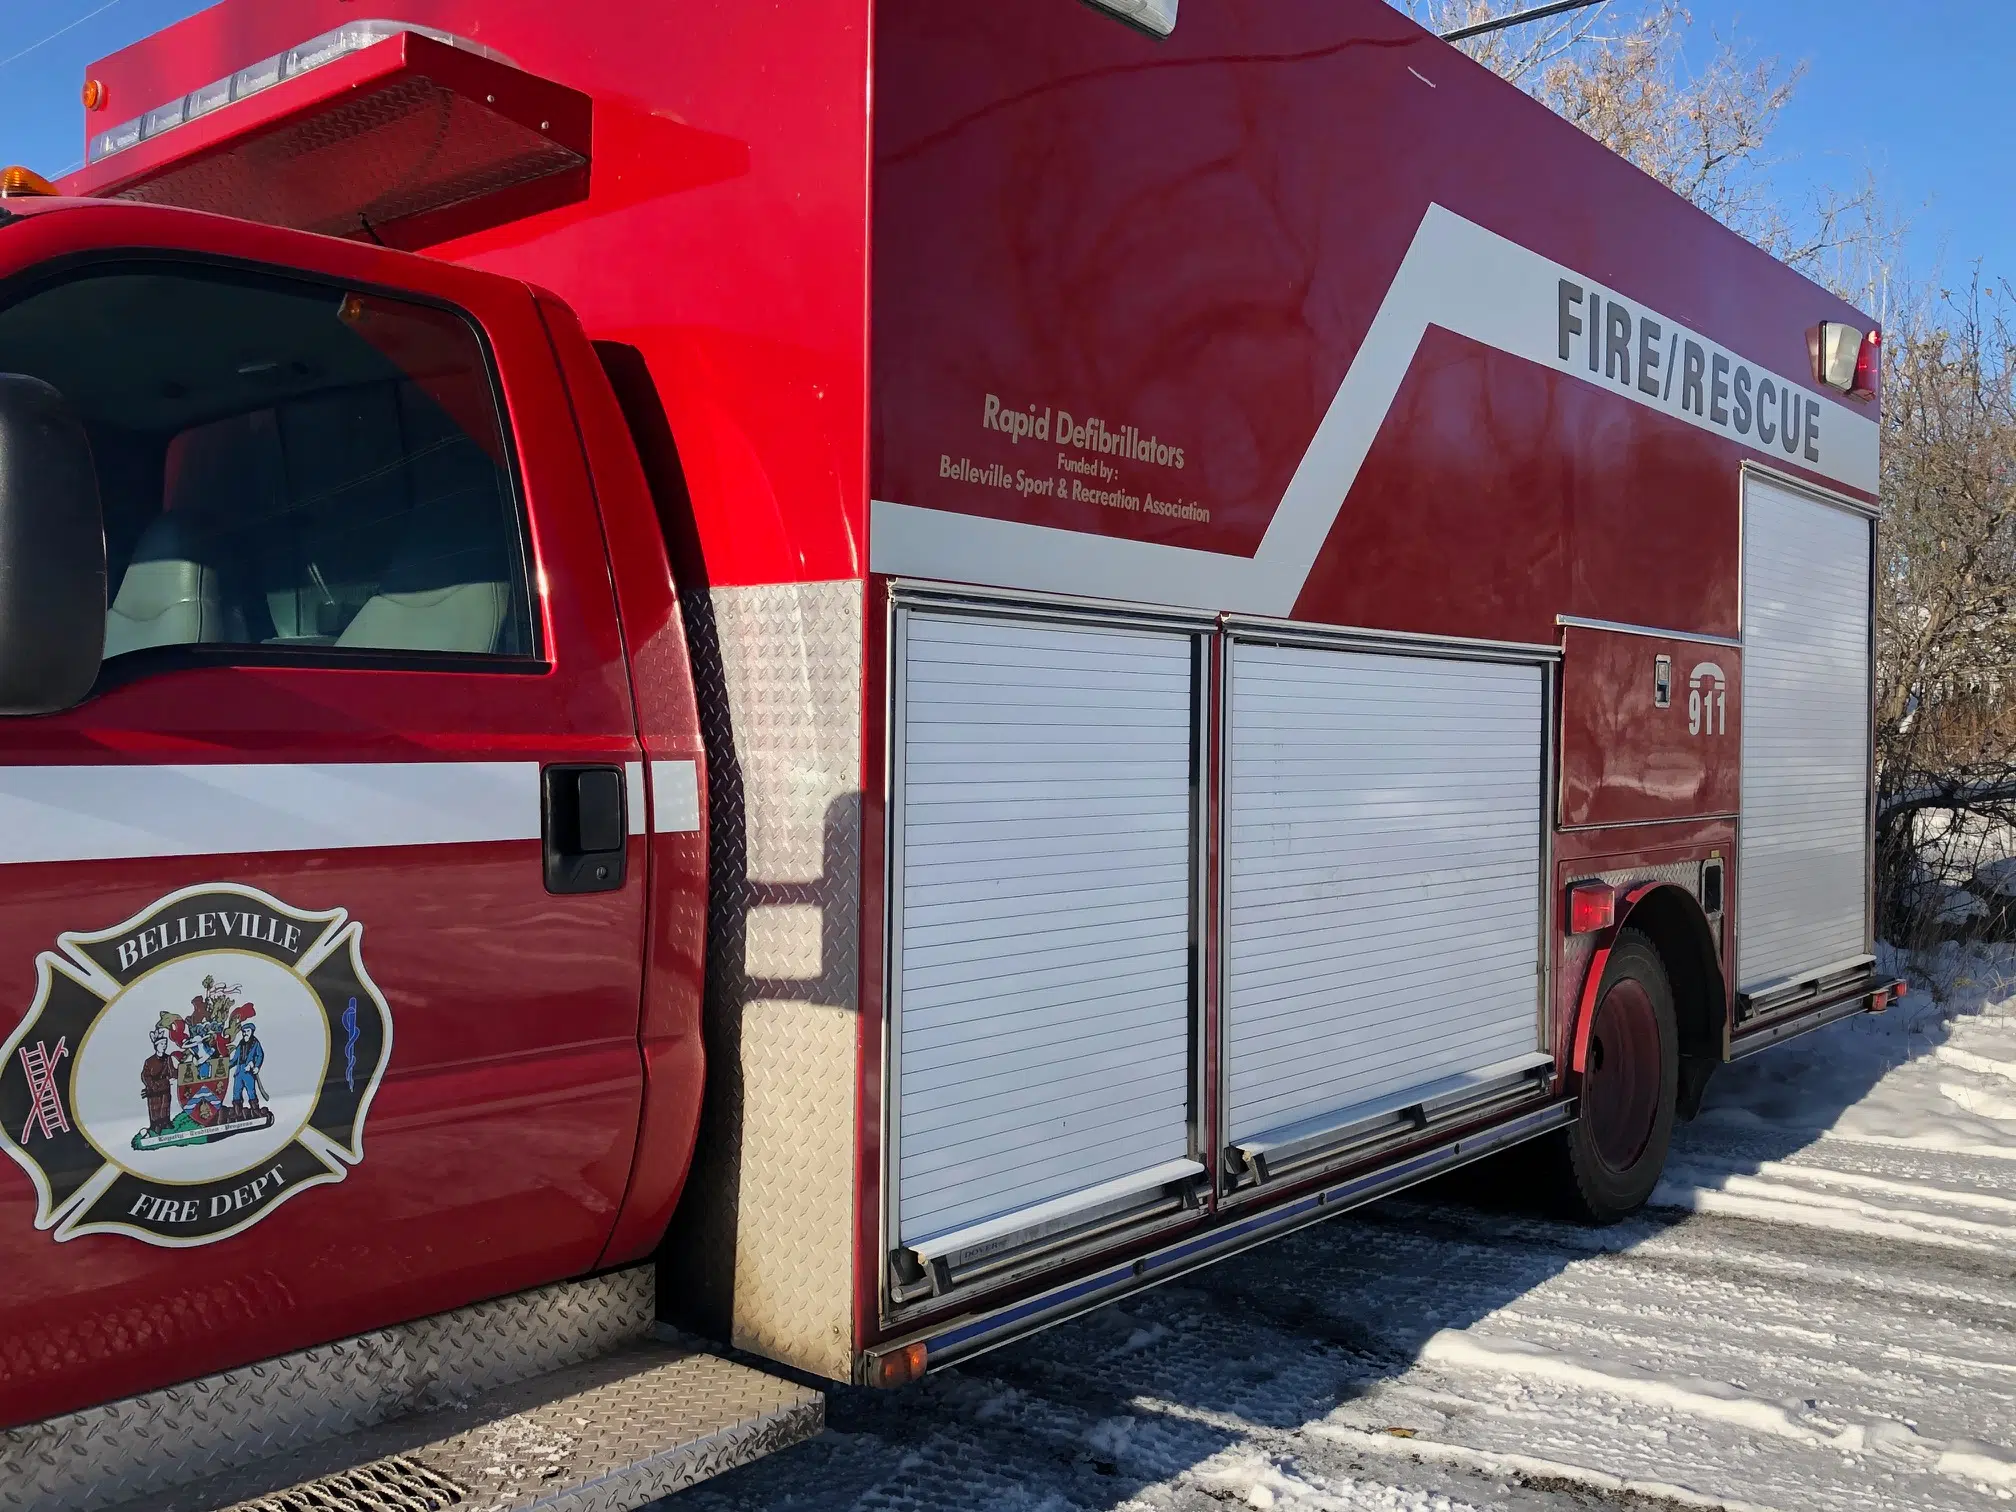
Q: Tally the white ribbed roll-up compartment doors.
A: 3